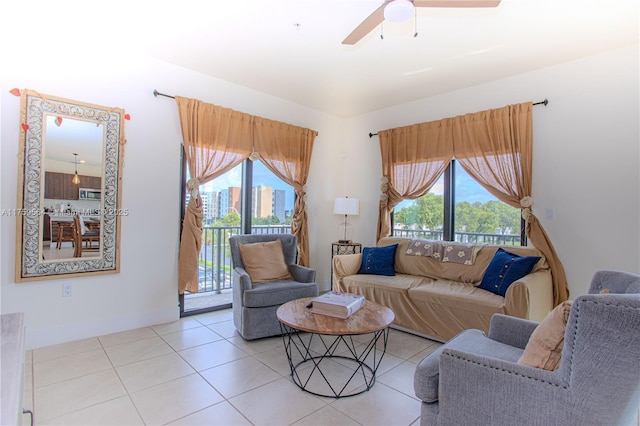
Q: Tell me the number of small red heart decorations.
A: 4